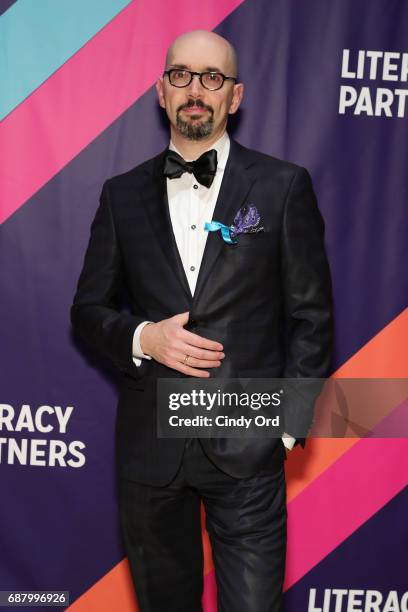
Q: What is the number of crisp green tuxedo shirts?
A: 0